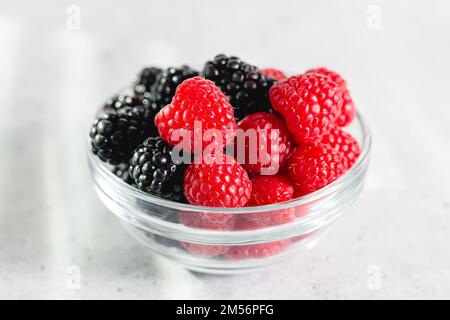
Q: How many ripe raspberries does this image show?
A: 9